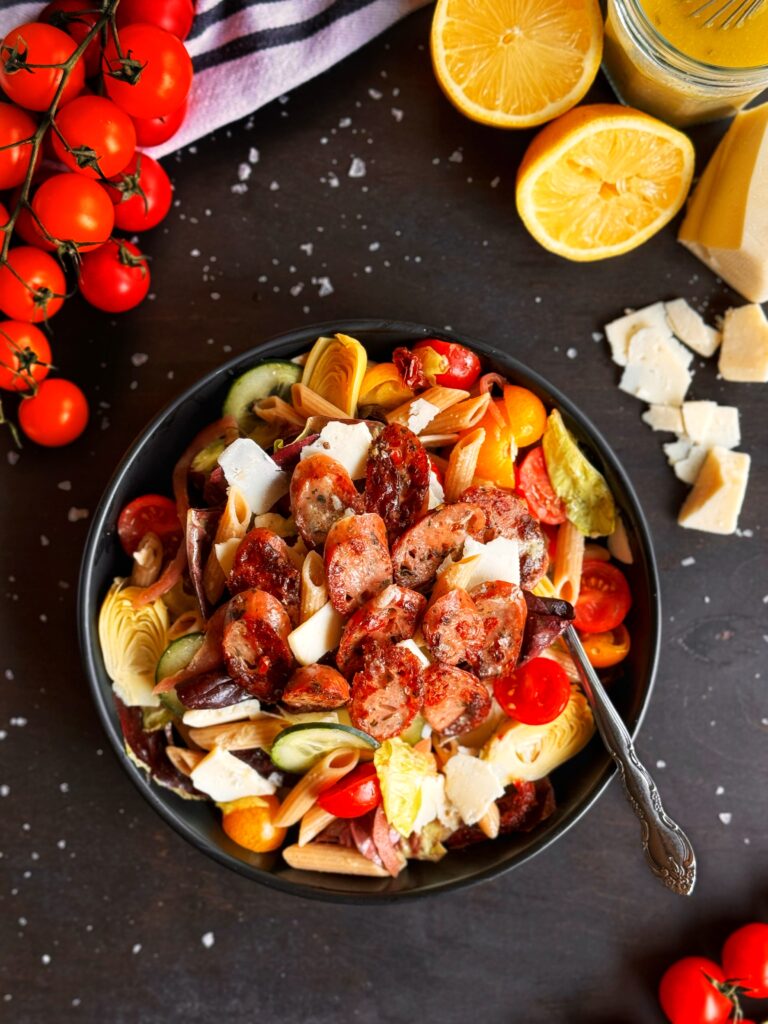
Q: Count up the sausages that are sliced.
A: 13